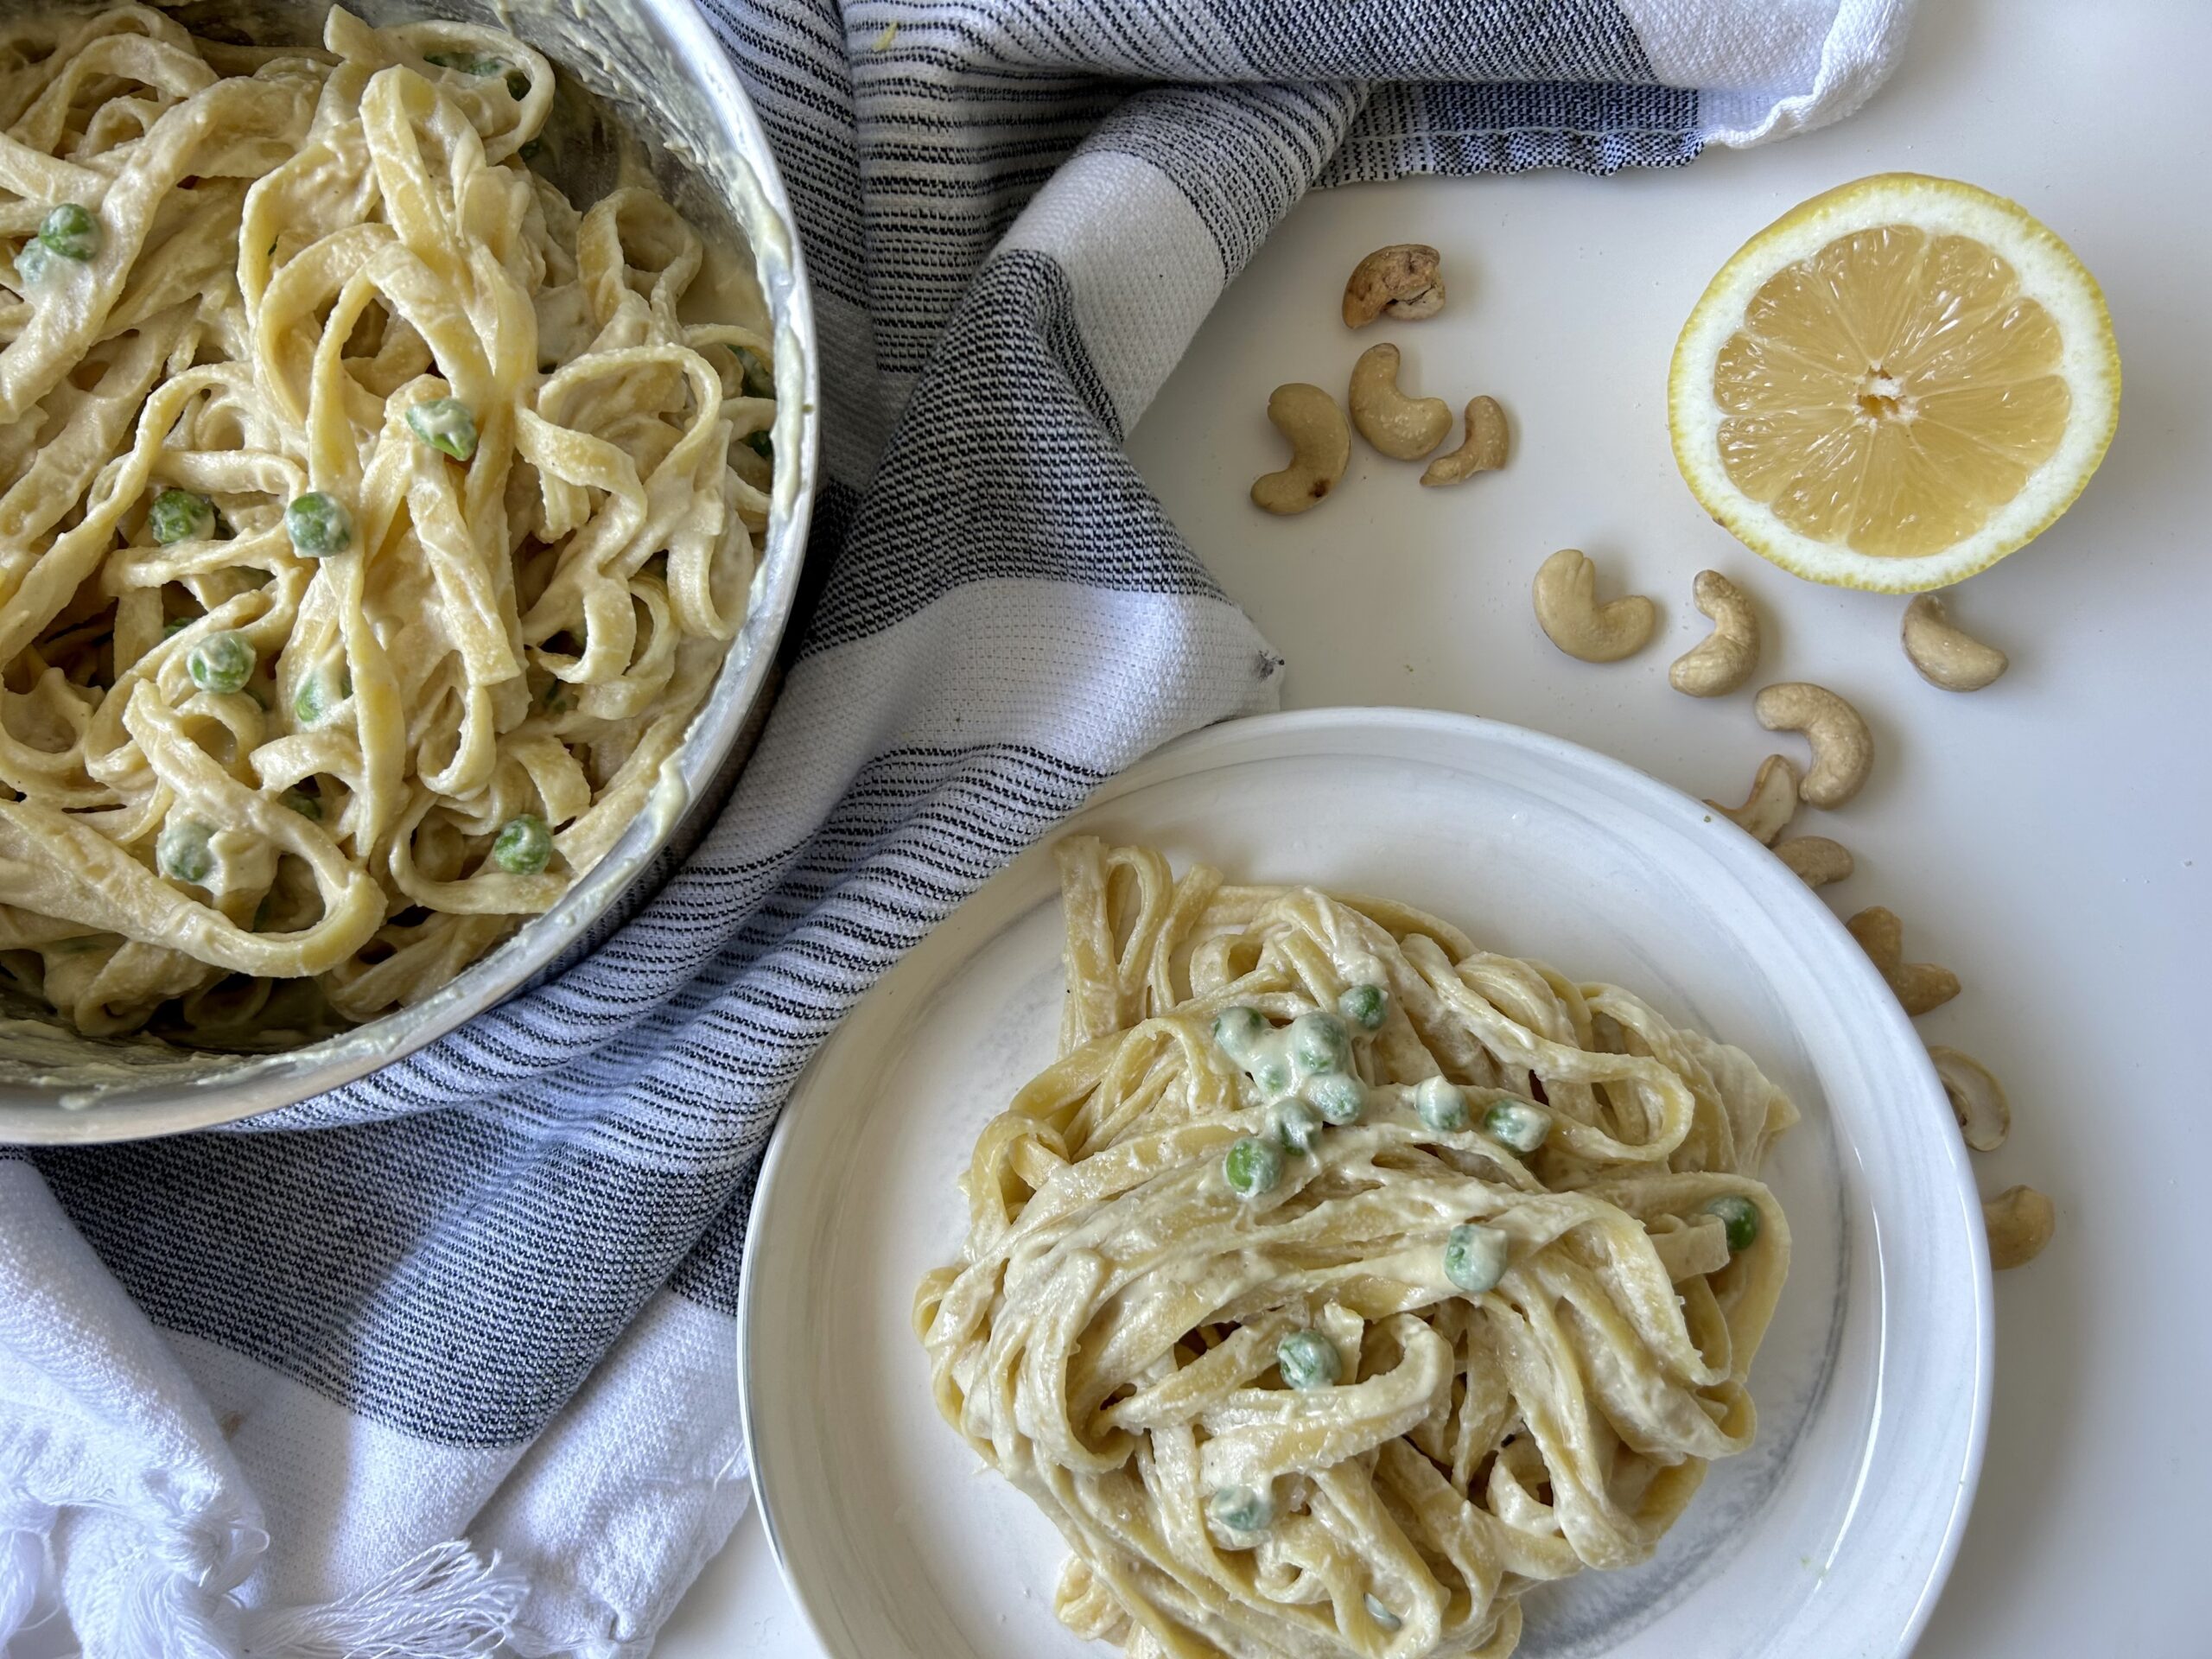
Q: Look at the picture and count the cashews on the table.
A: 13